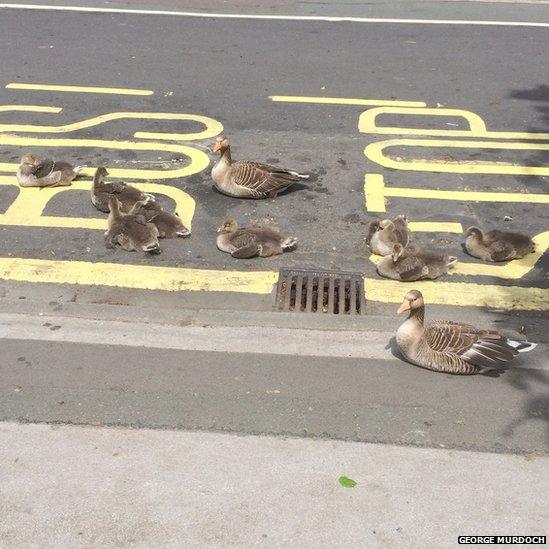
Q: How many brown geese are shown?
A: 10